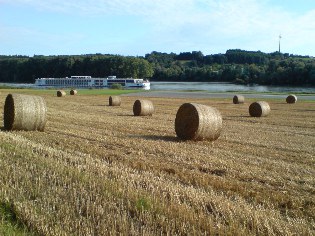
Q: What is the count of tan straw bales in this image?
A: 9